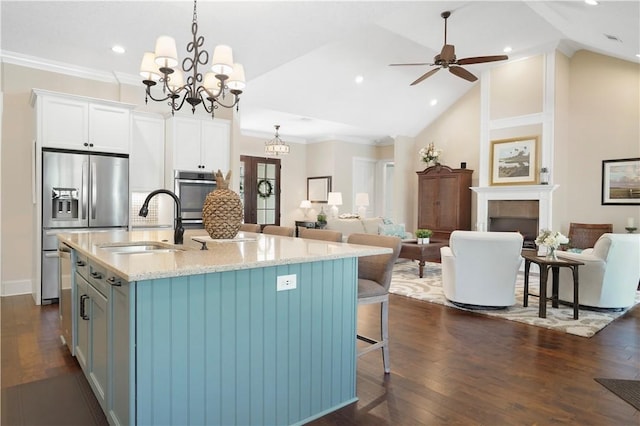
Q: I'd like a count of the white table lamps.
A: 3